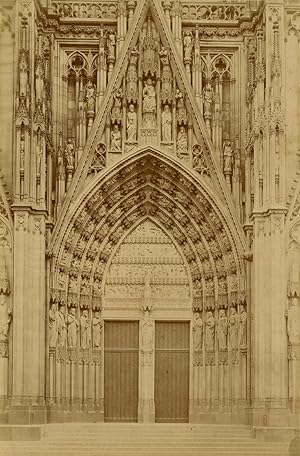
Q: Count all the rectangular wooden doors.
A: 2